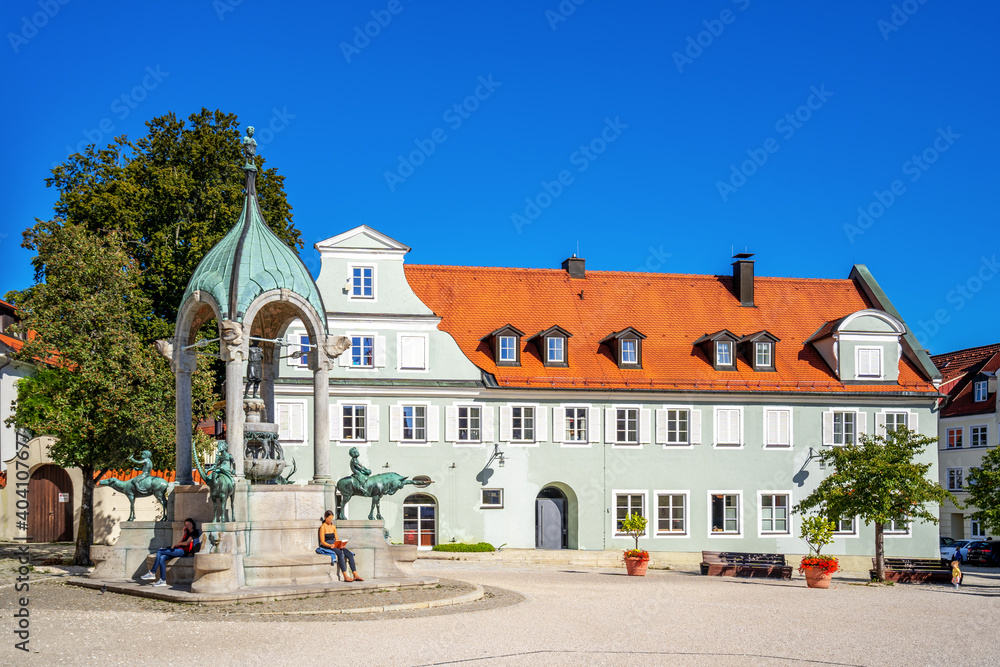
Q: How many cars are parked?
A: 3